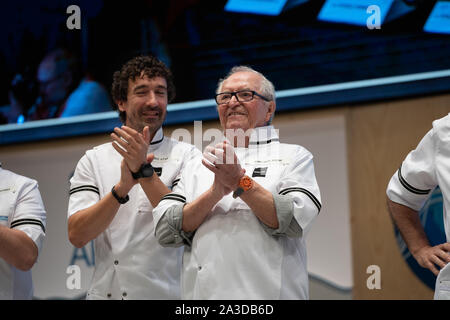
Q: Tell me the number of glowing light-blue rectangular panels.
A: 3